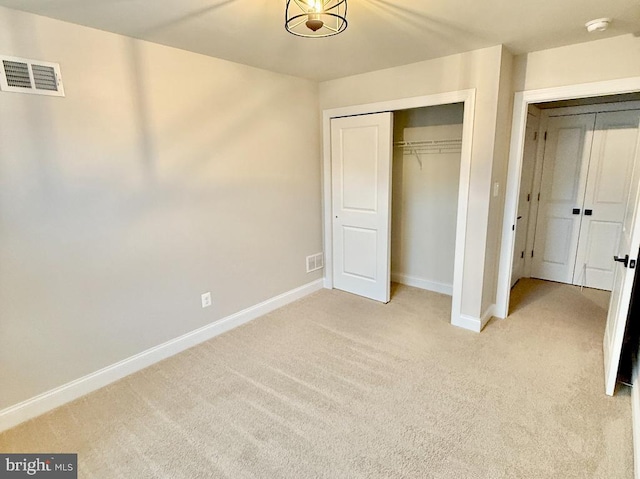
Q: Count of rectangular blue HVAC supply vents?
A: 0